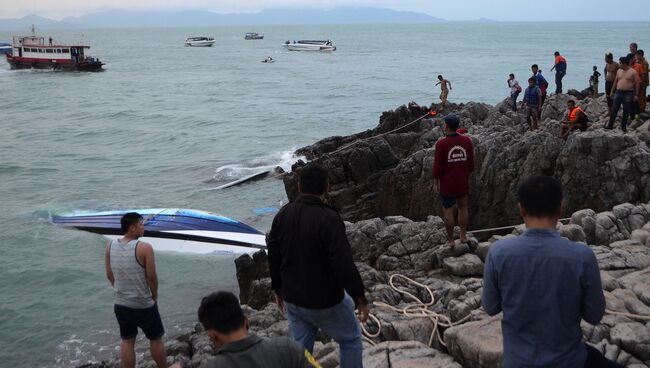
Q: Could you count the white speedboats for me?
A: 2